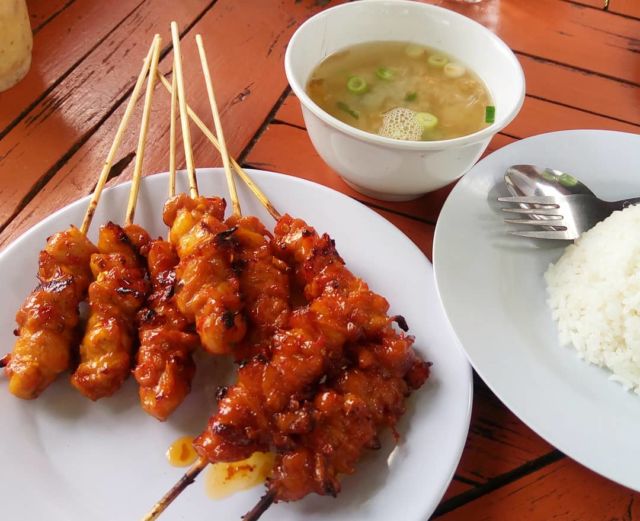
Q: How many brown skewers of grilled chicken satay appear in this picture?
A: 8